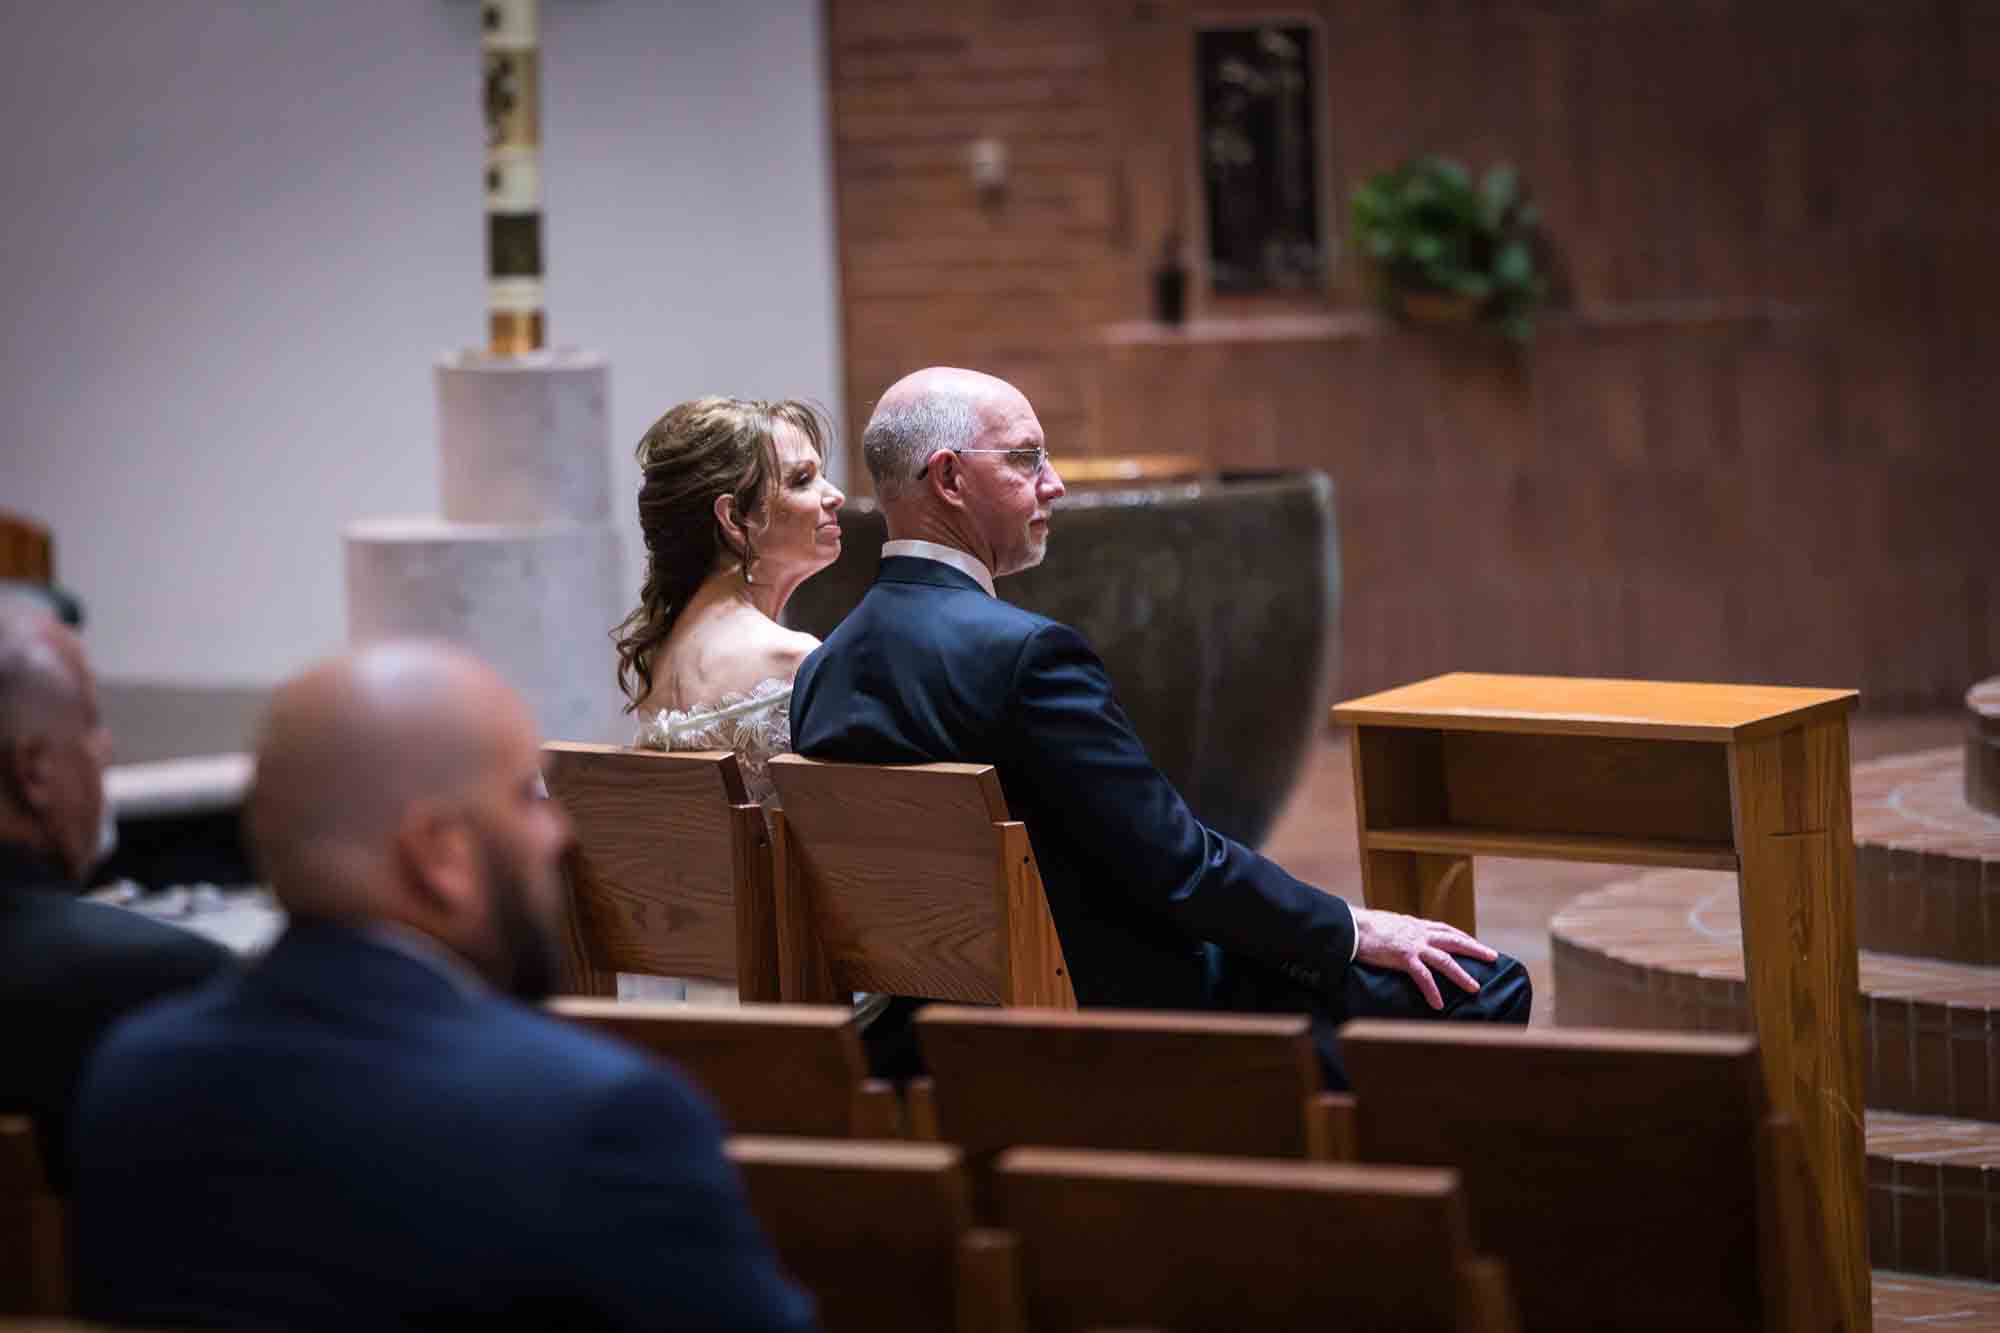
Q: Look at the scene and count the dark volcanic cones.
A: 0